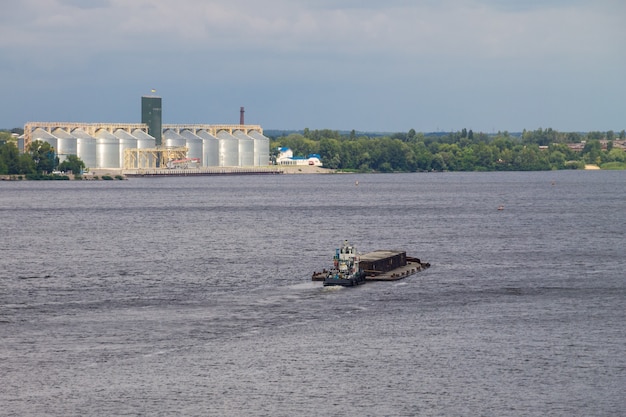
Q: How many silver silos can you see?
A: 12